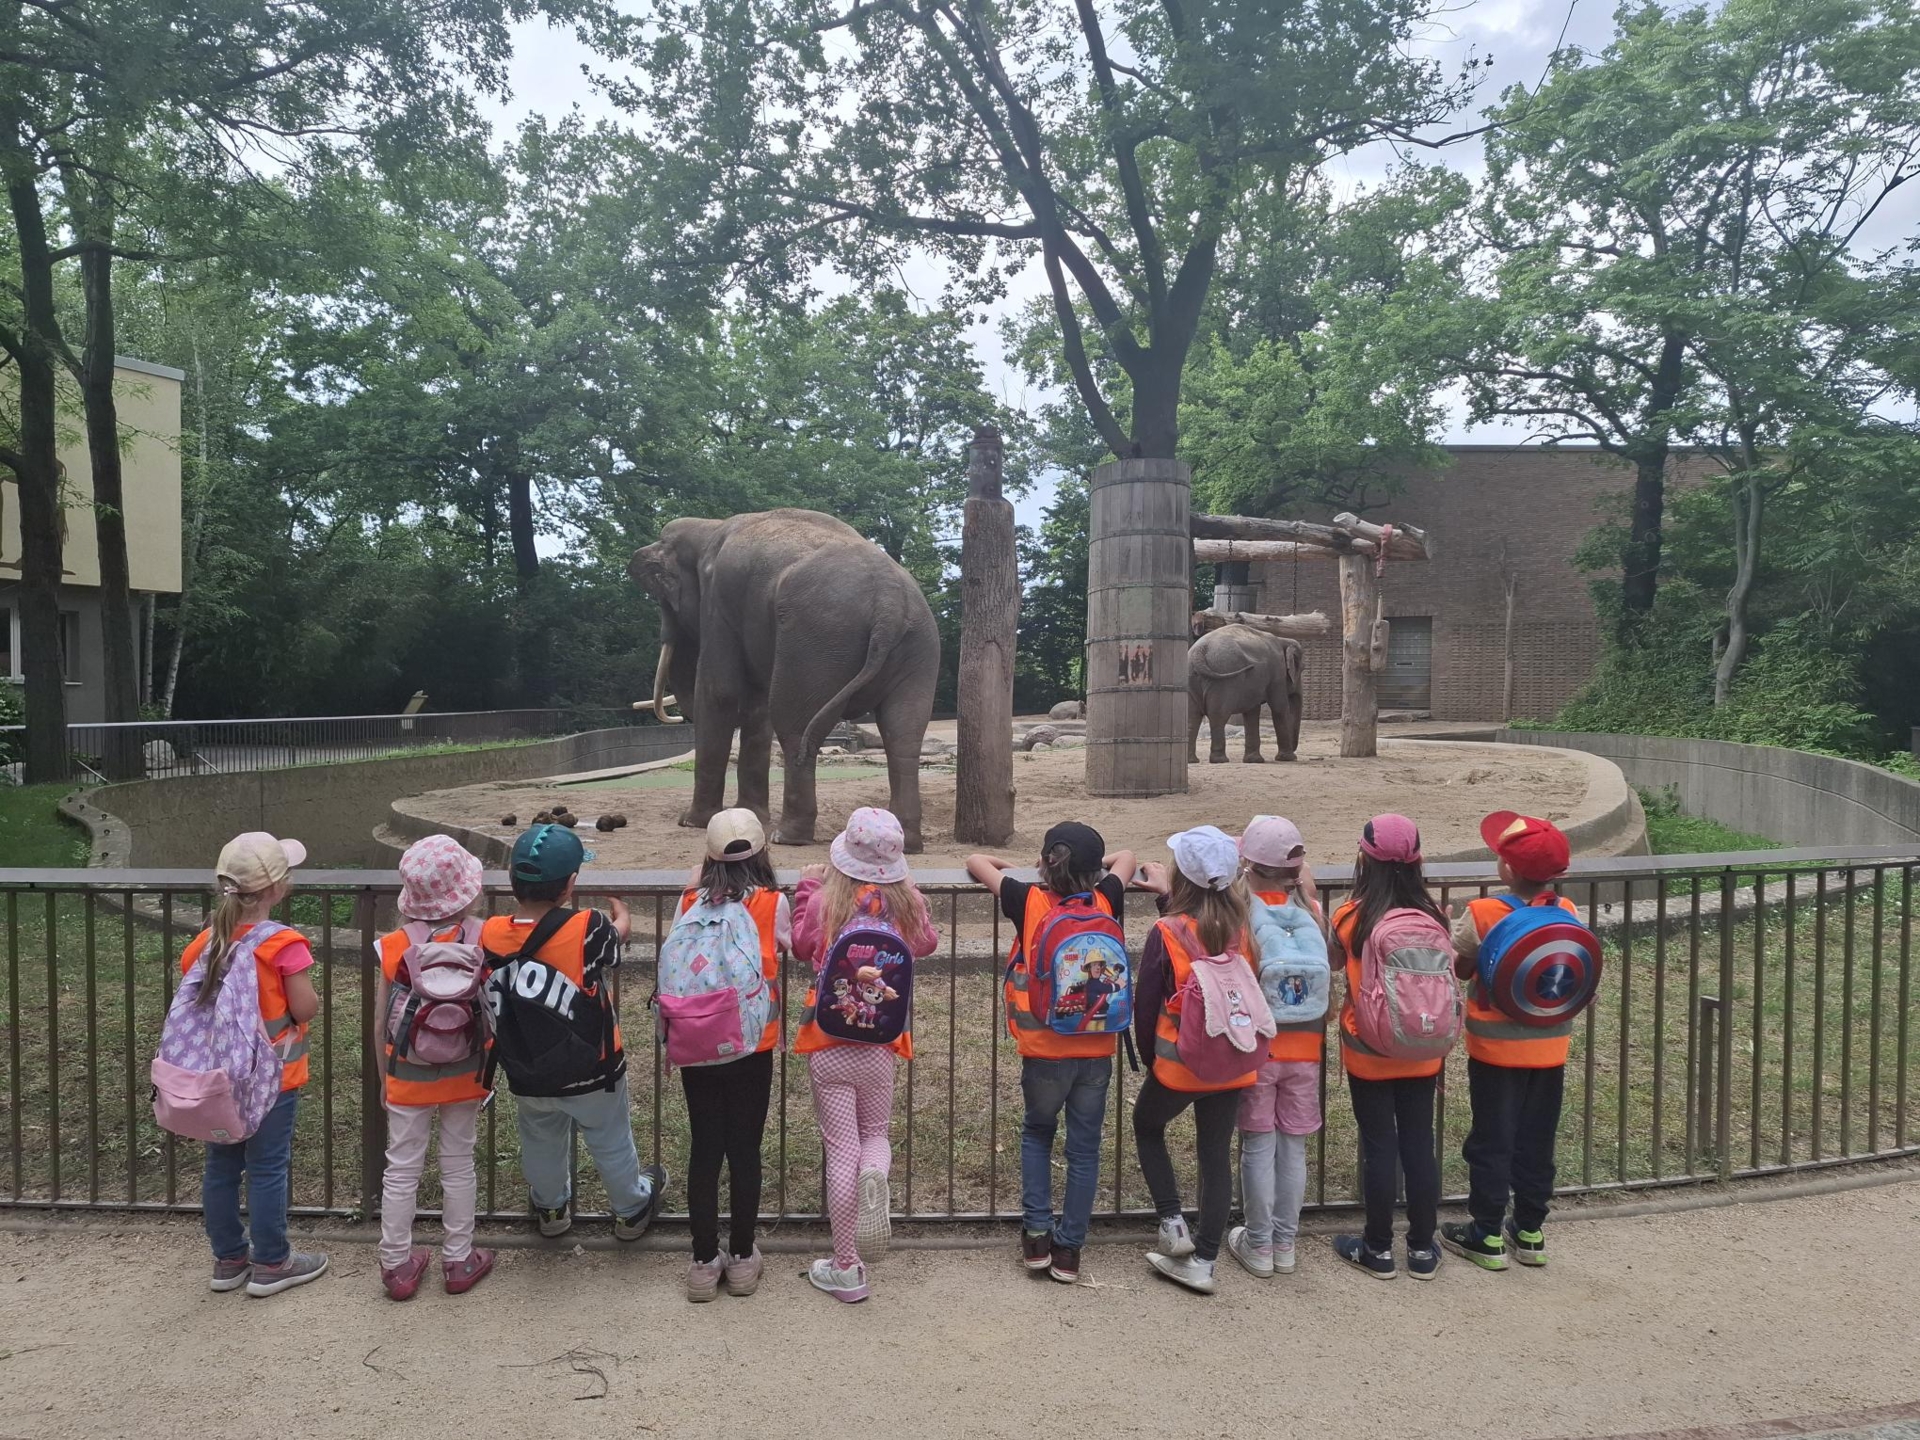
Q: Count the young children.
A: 10